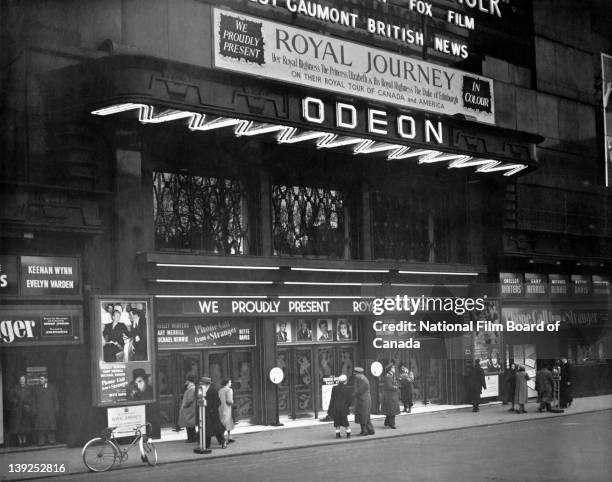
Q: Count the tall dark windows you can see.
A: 3